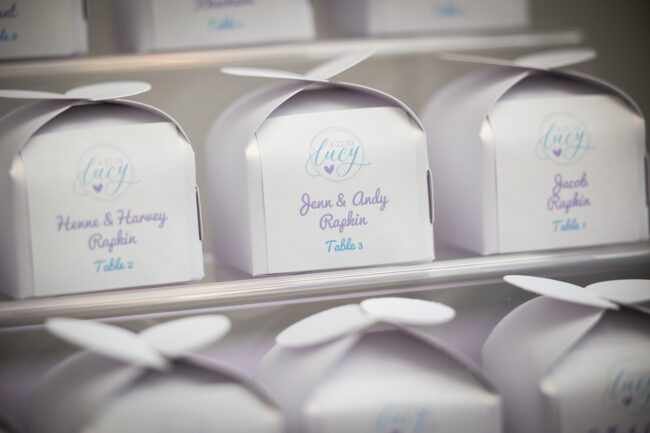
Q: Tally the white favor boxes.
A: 9